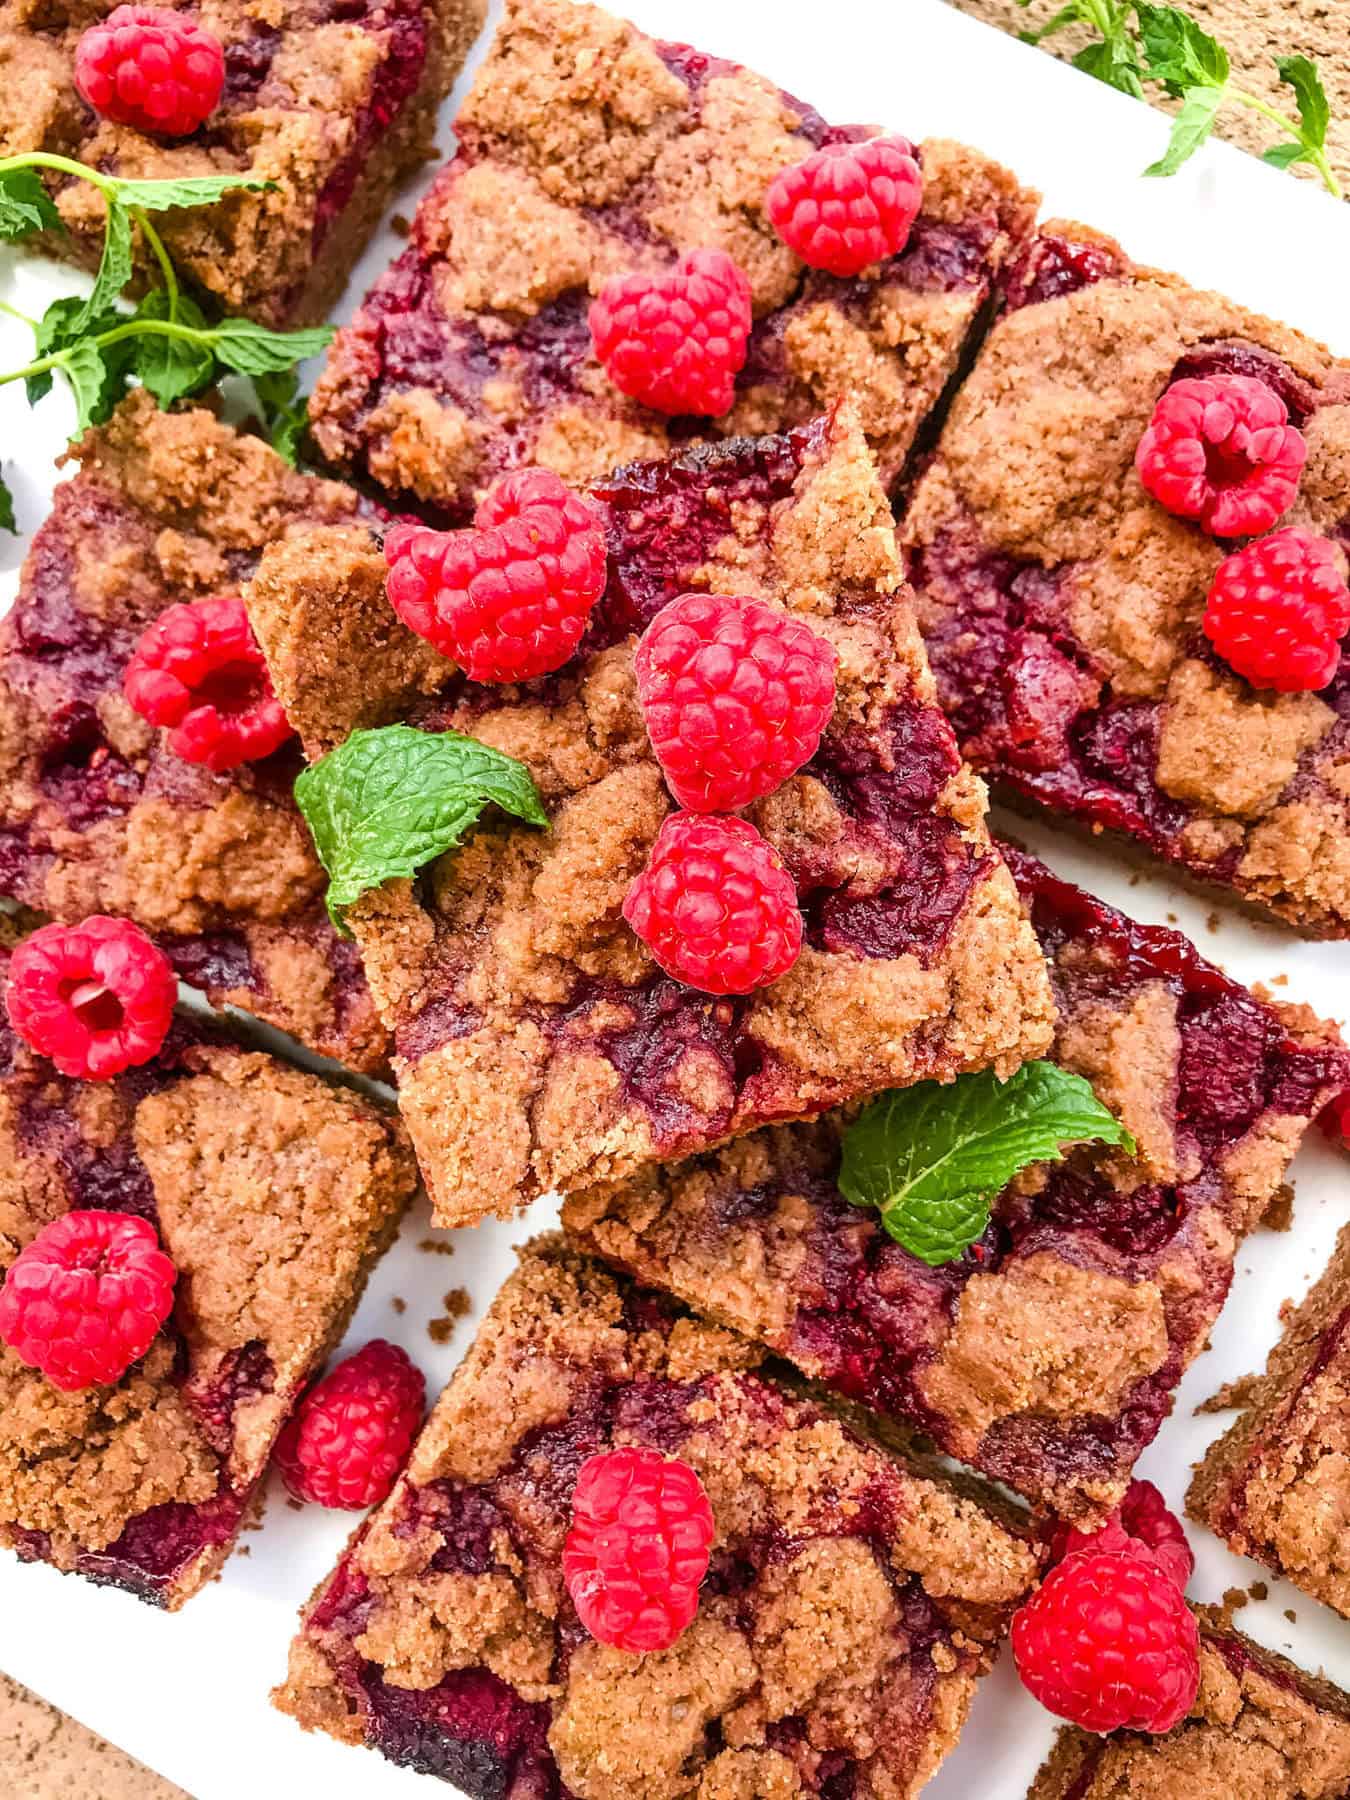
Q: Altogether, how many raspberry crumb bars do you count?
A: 10